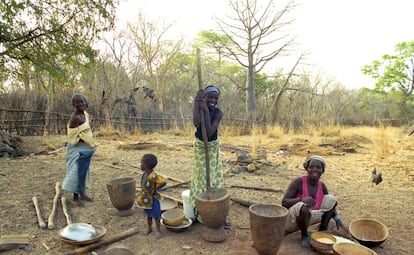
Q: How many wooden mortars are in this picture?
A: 3